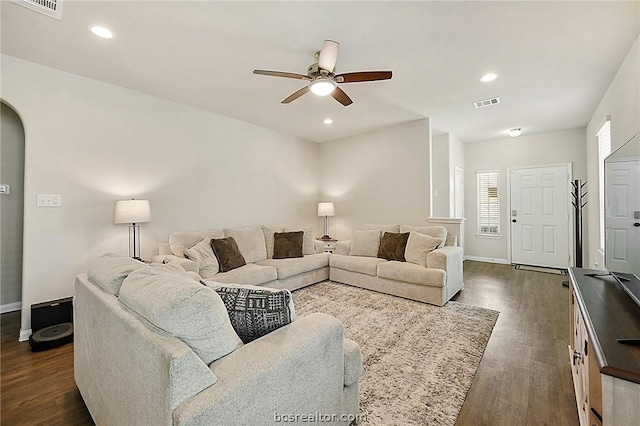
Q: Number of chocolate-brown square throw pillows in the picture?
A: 3